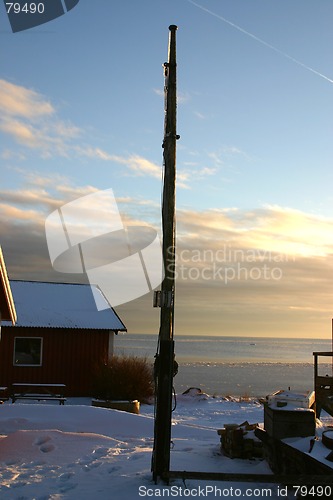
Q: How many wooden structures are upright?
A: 1